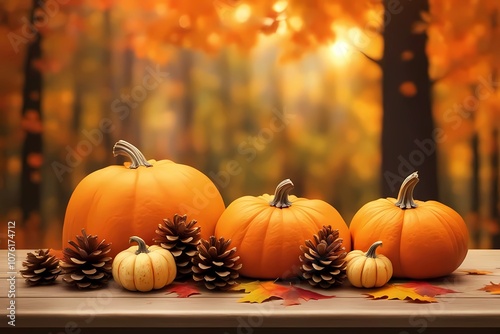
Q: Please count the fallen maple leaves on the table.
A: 7